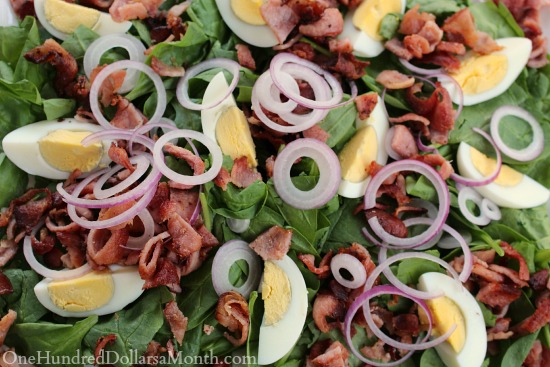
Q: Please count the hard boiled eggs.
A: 11